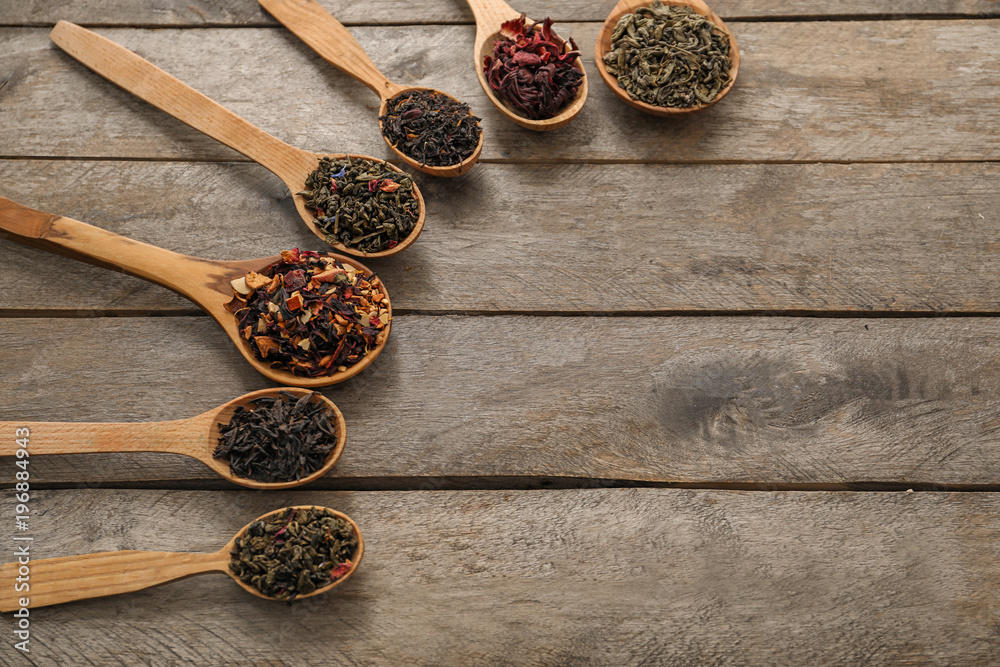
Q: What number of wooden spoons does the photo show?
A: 7